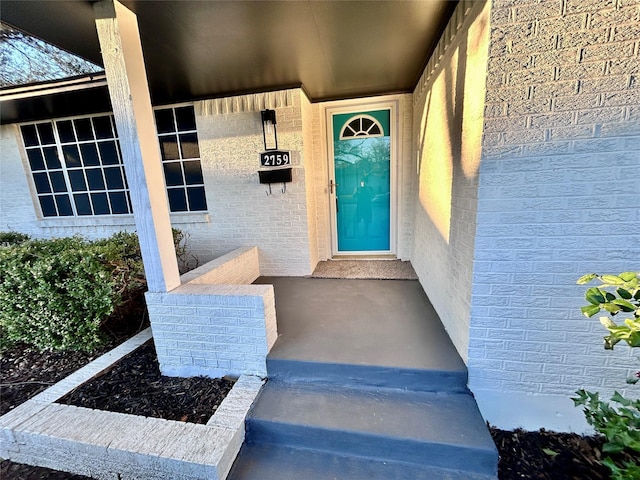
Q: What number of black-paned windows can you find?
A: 2